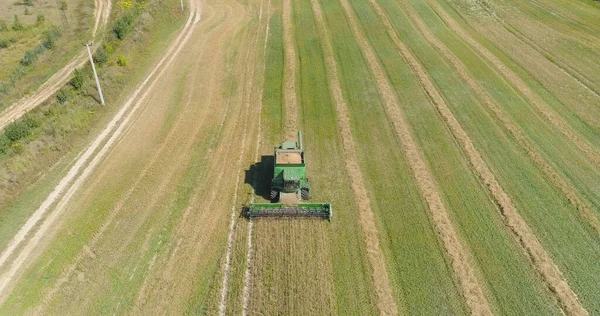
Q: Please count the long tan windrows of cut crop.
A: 6